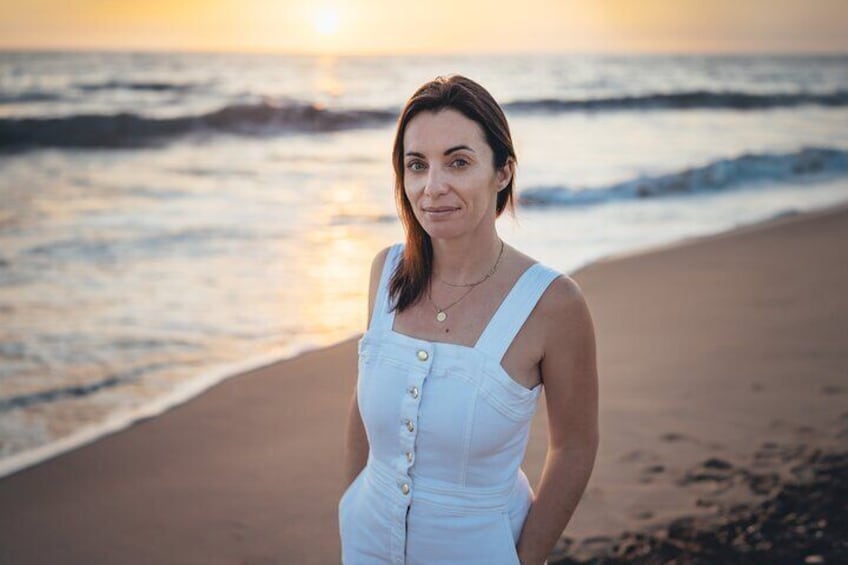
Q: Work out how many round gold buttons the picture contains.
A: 5